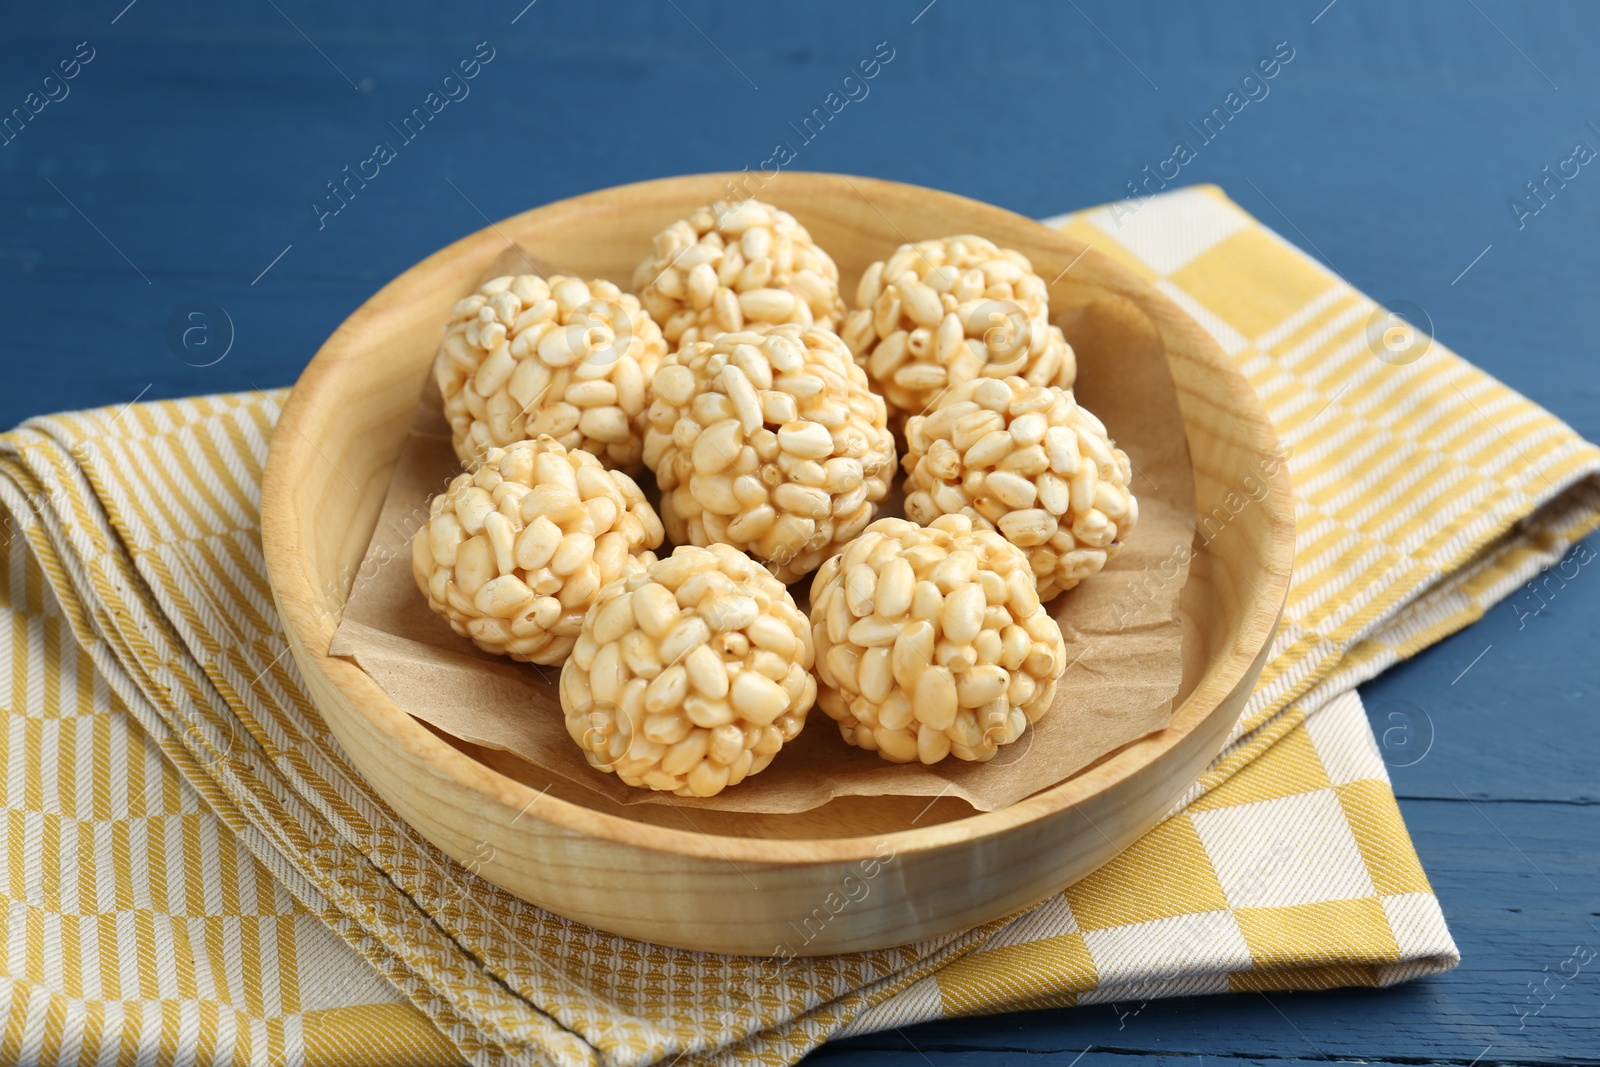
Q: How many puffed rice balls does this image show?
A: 8